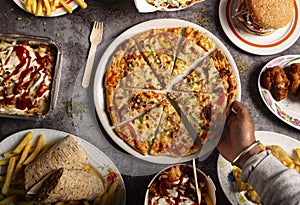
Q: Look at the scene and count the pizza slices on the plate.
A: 8